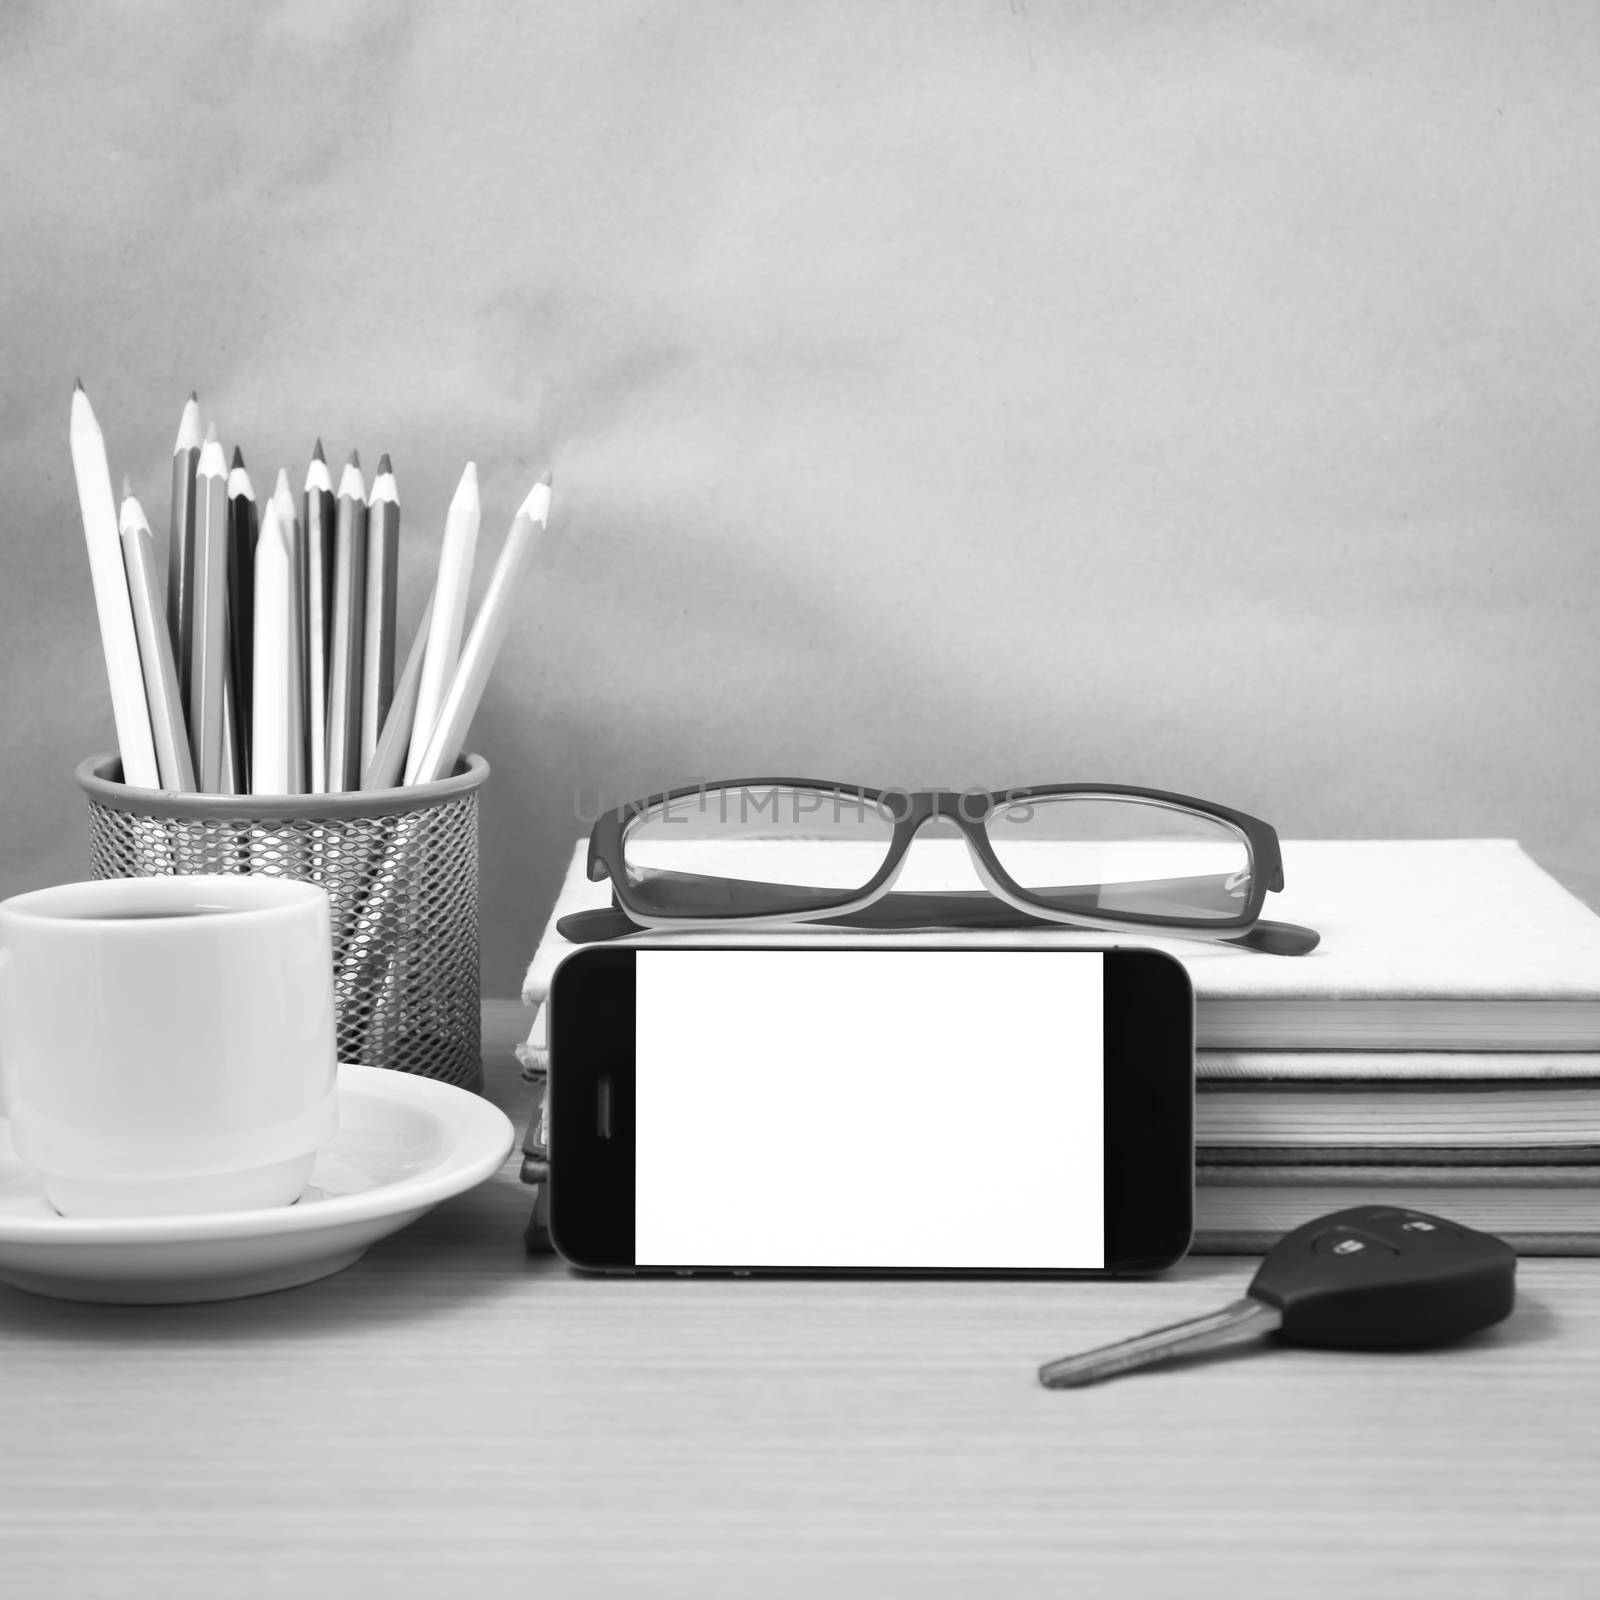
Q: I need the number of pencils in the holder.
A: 13